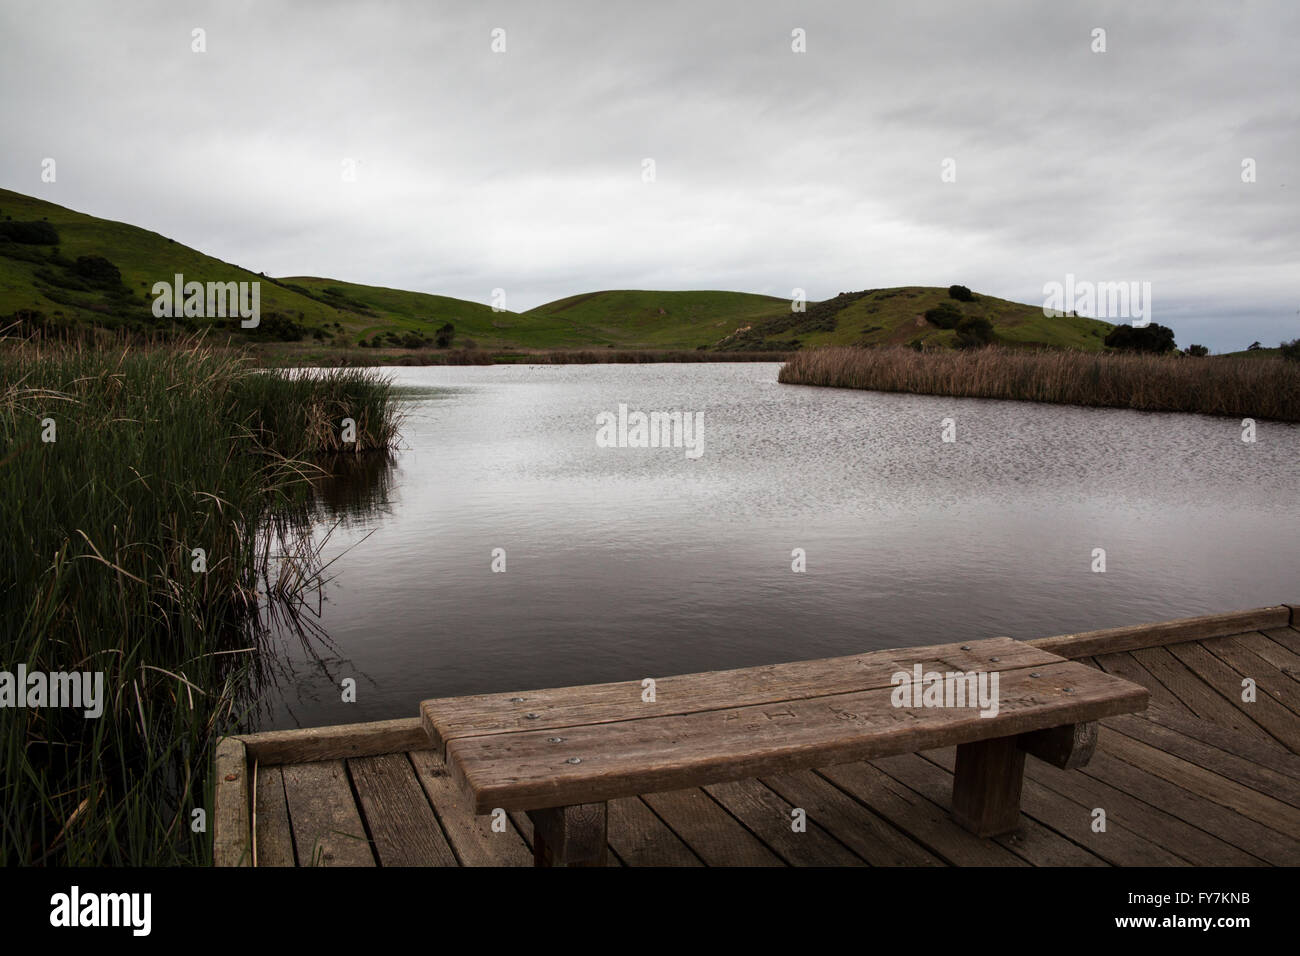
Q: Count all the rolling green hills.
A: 4